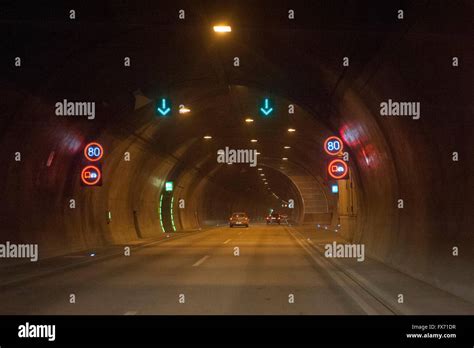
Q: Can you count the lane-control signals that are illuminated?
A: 2